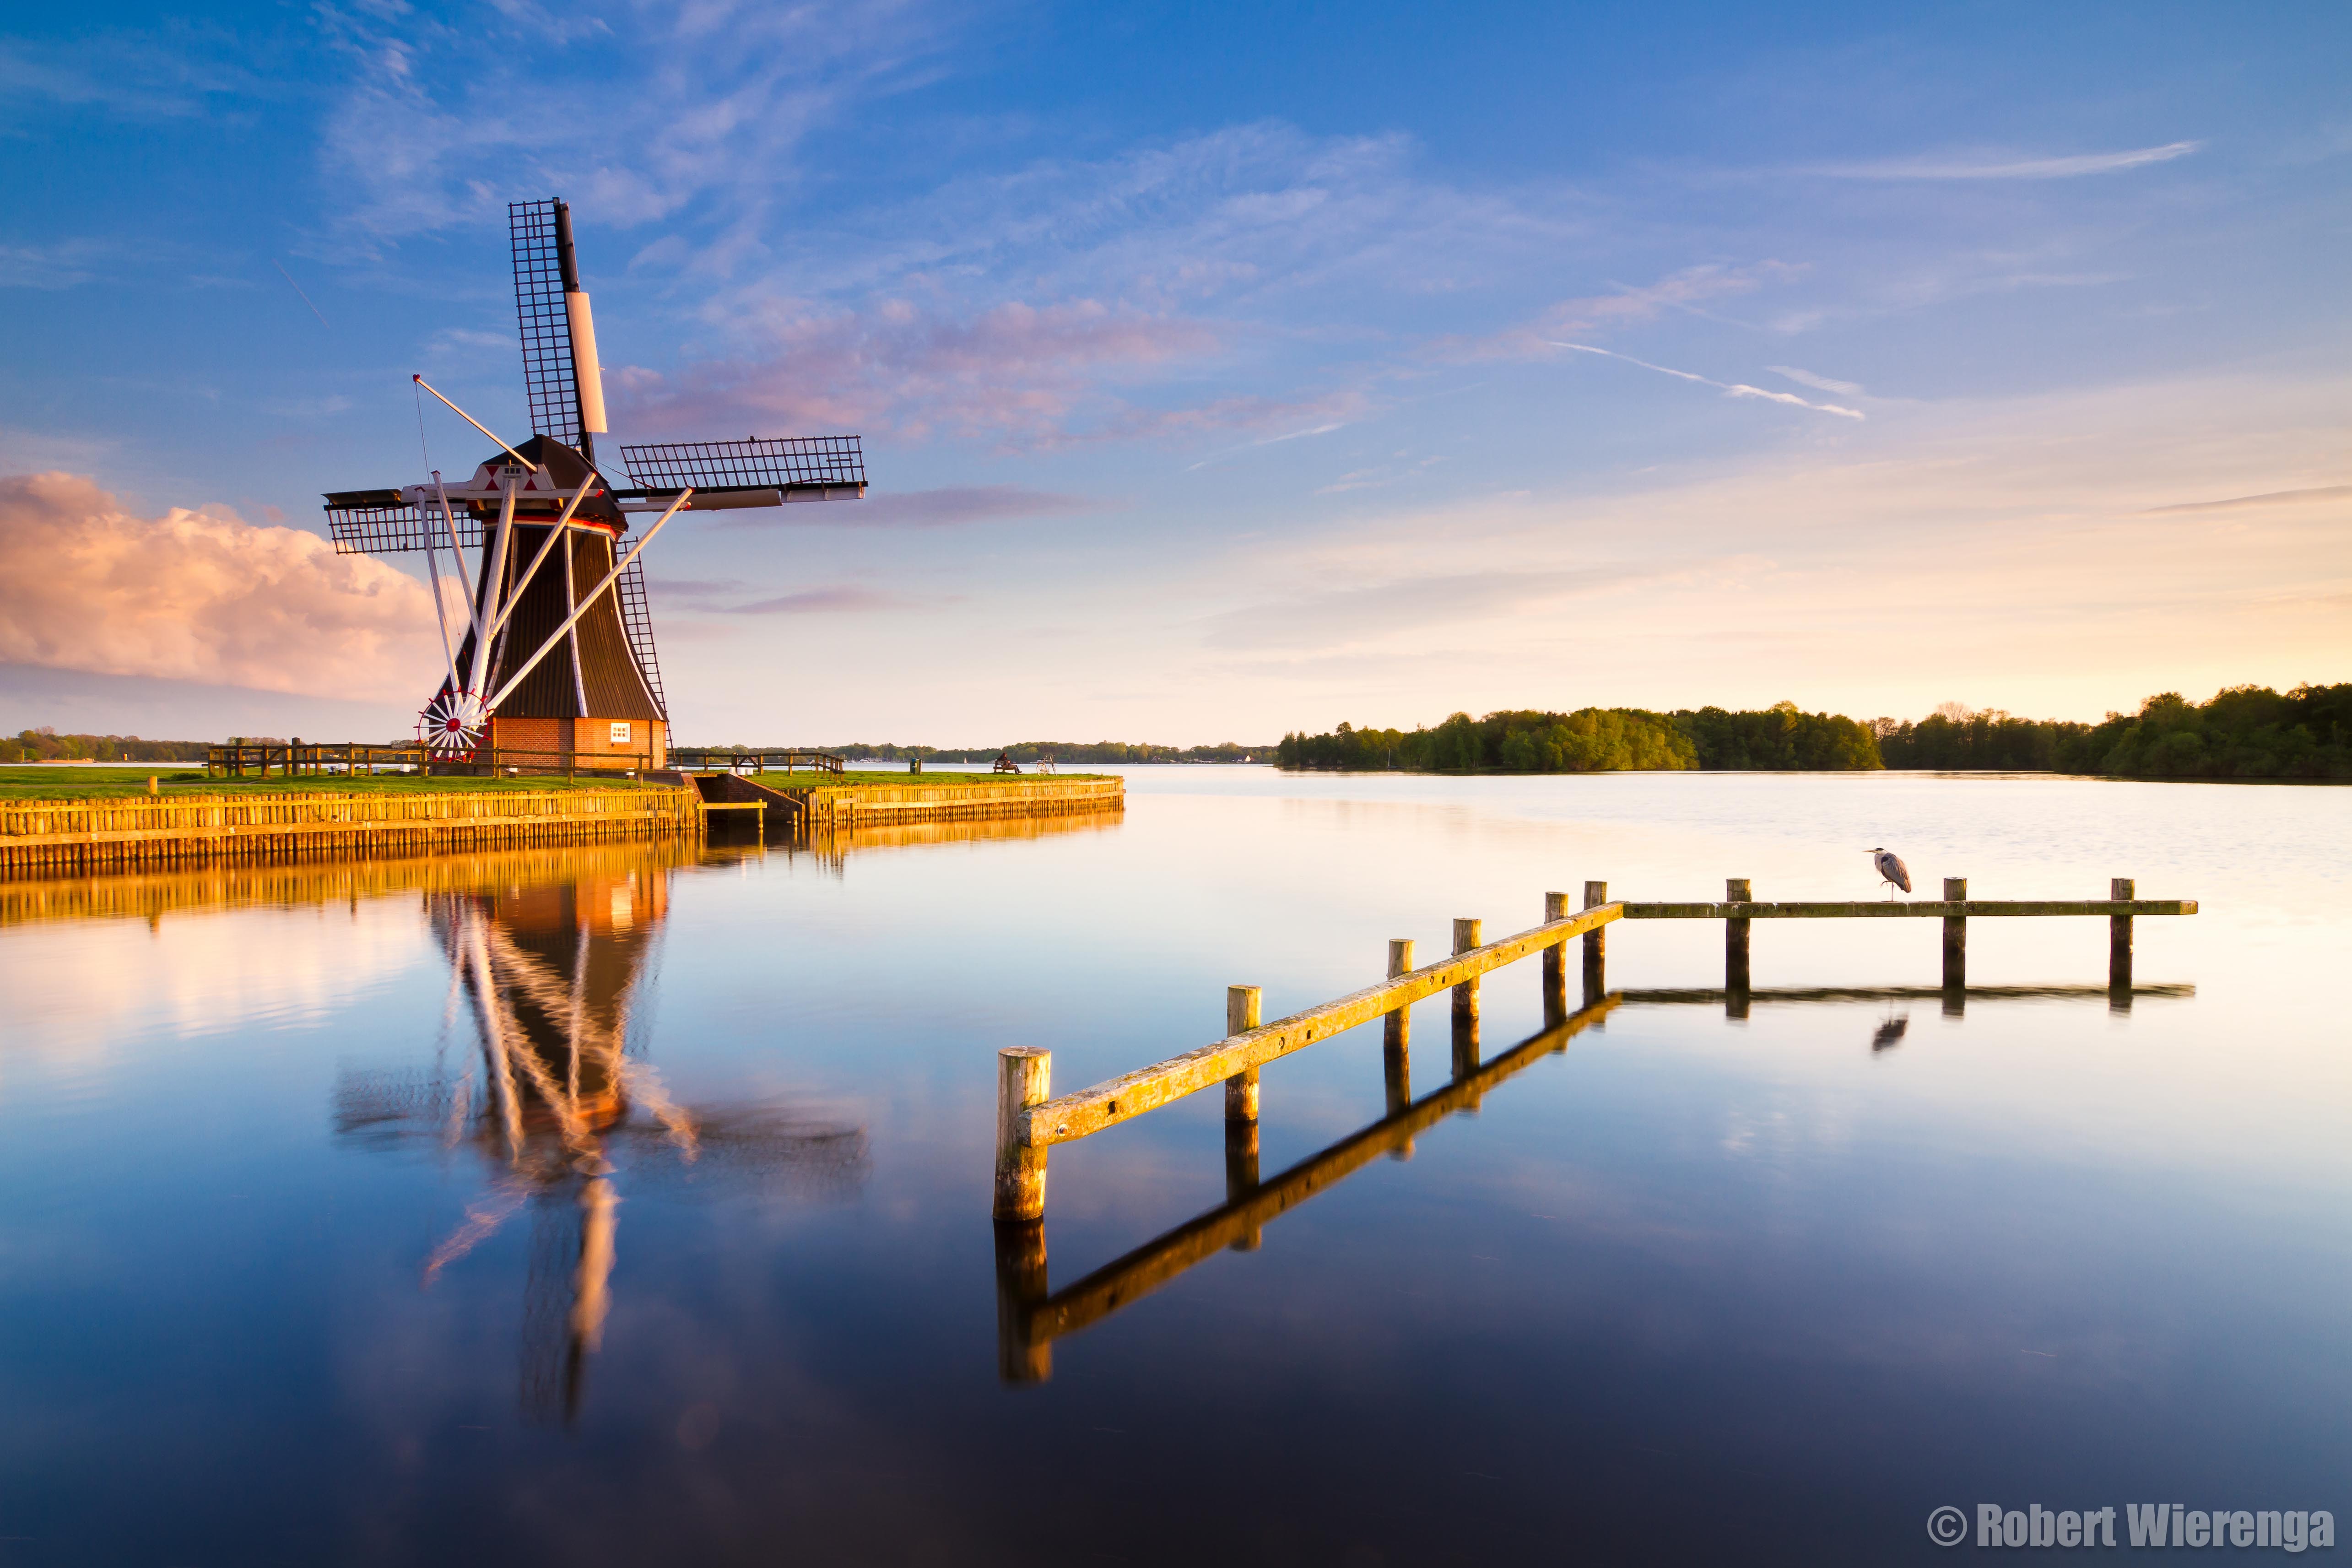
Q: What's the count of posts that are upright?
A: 9